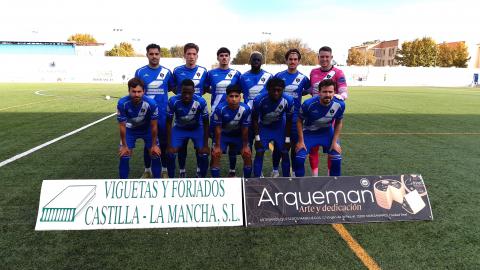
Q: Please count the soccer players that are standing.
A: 6